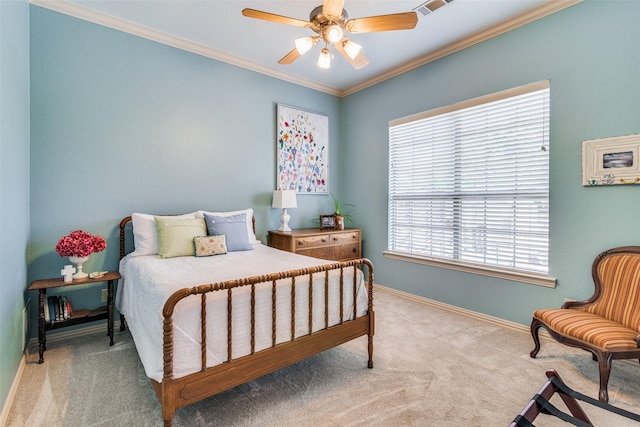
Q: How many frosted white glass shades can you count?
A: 4